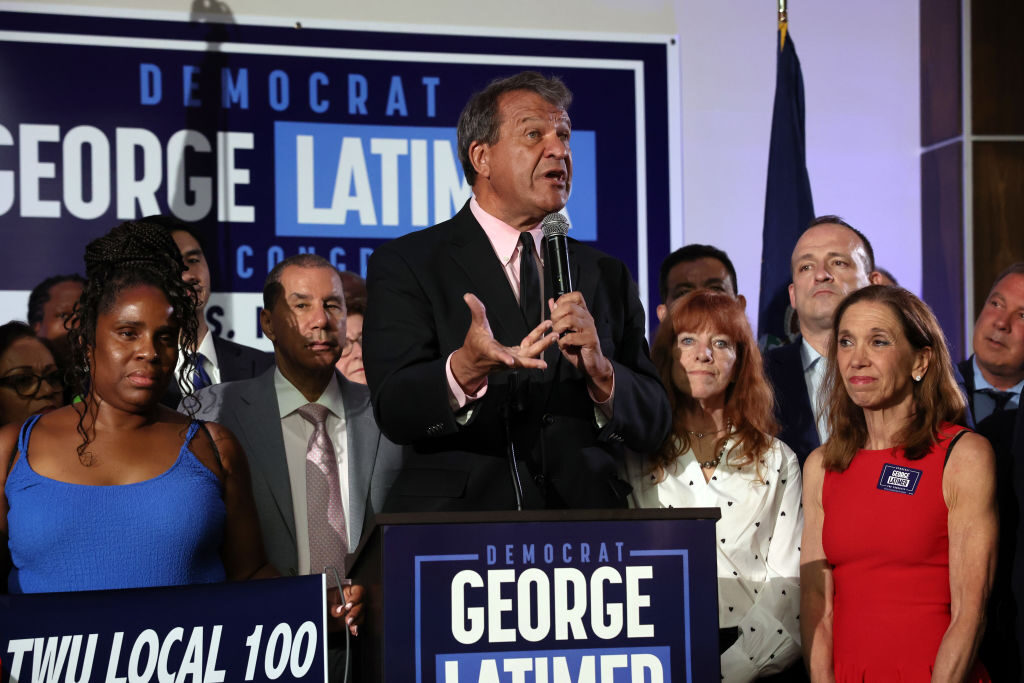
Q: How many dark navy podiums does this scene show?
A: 1